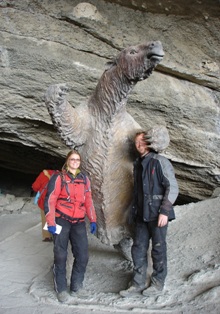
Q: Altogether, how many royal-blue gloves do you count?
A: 2